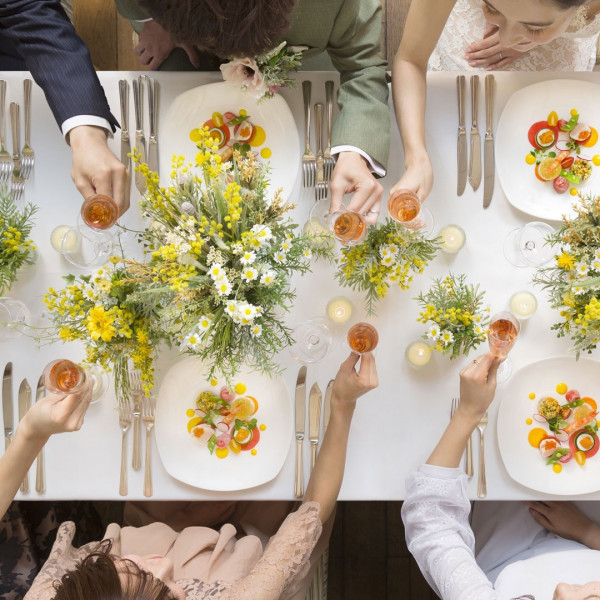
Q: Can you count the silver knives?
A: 12